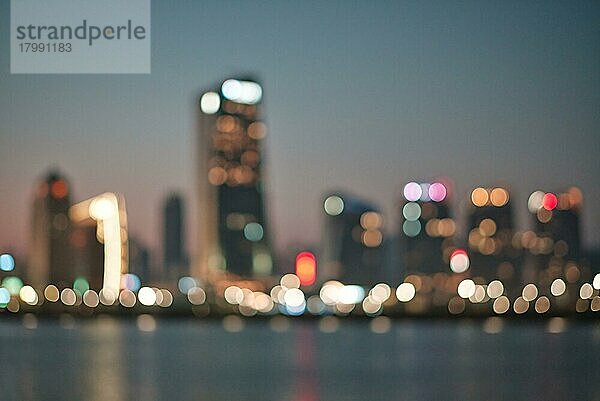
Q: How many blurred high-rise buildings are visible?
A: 8